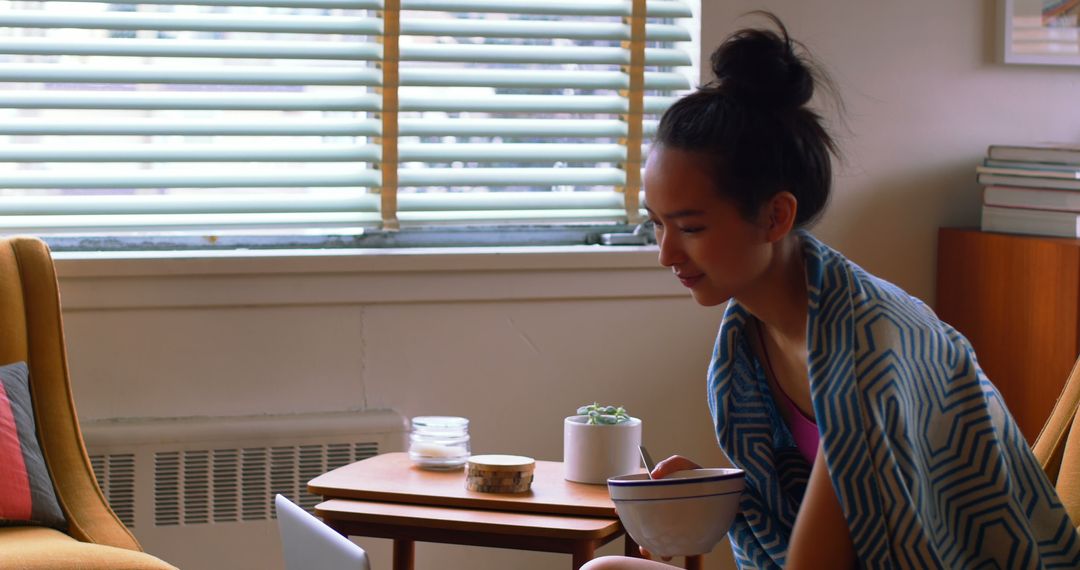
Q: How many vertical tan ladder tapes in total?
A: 2